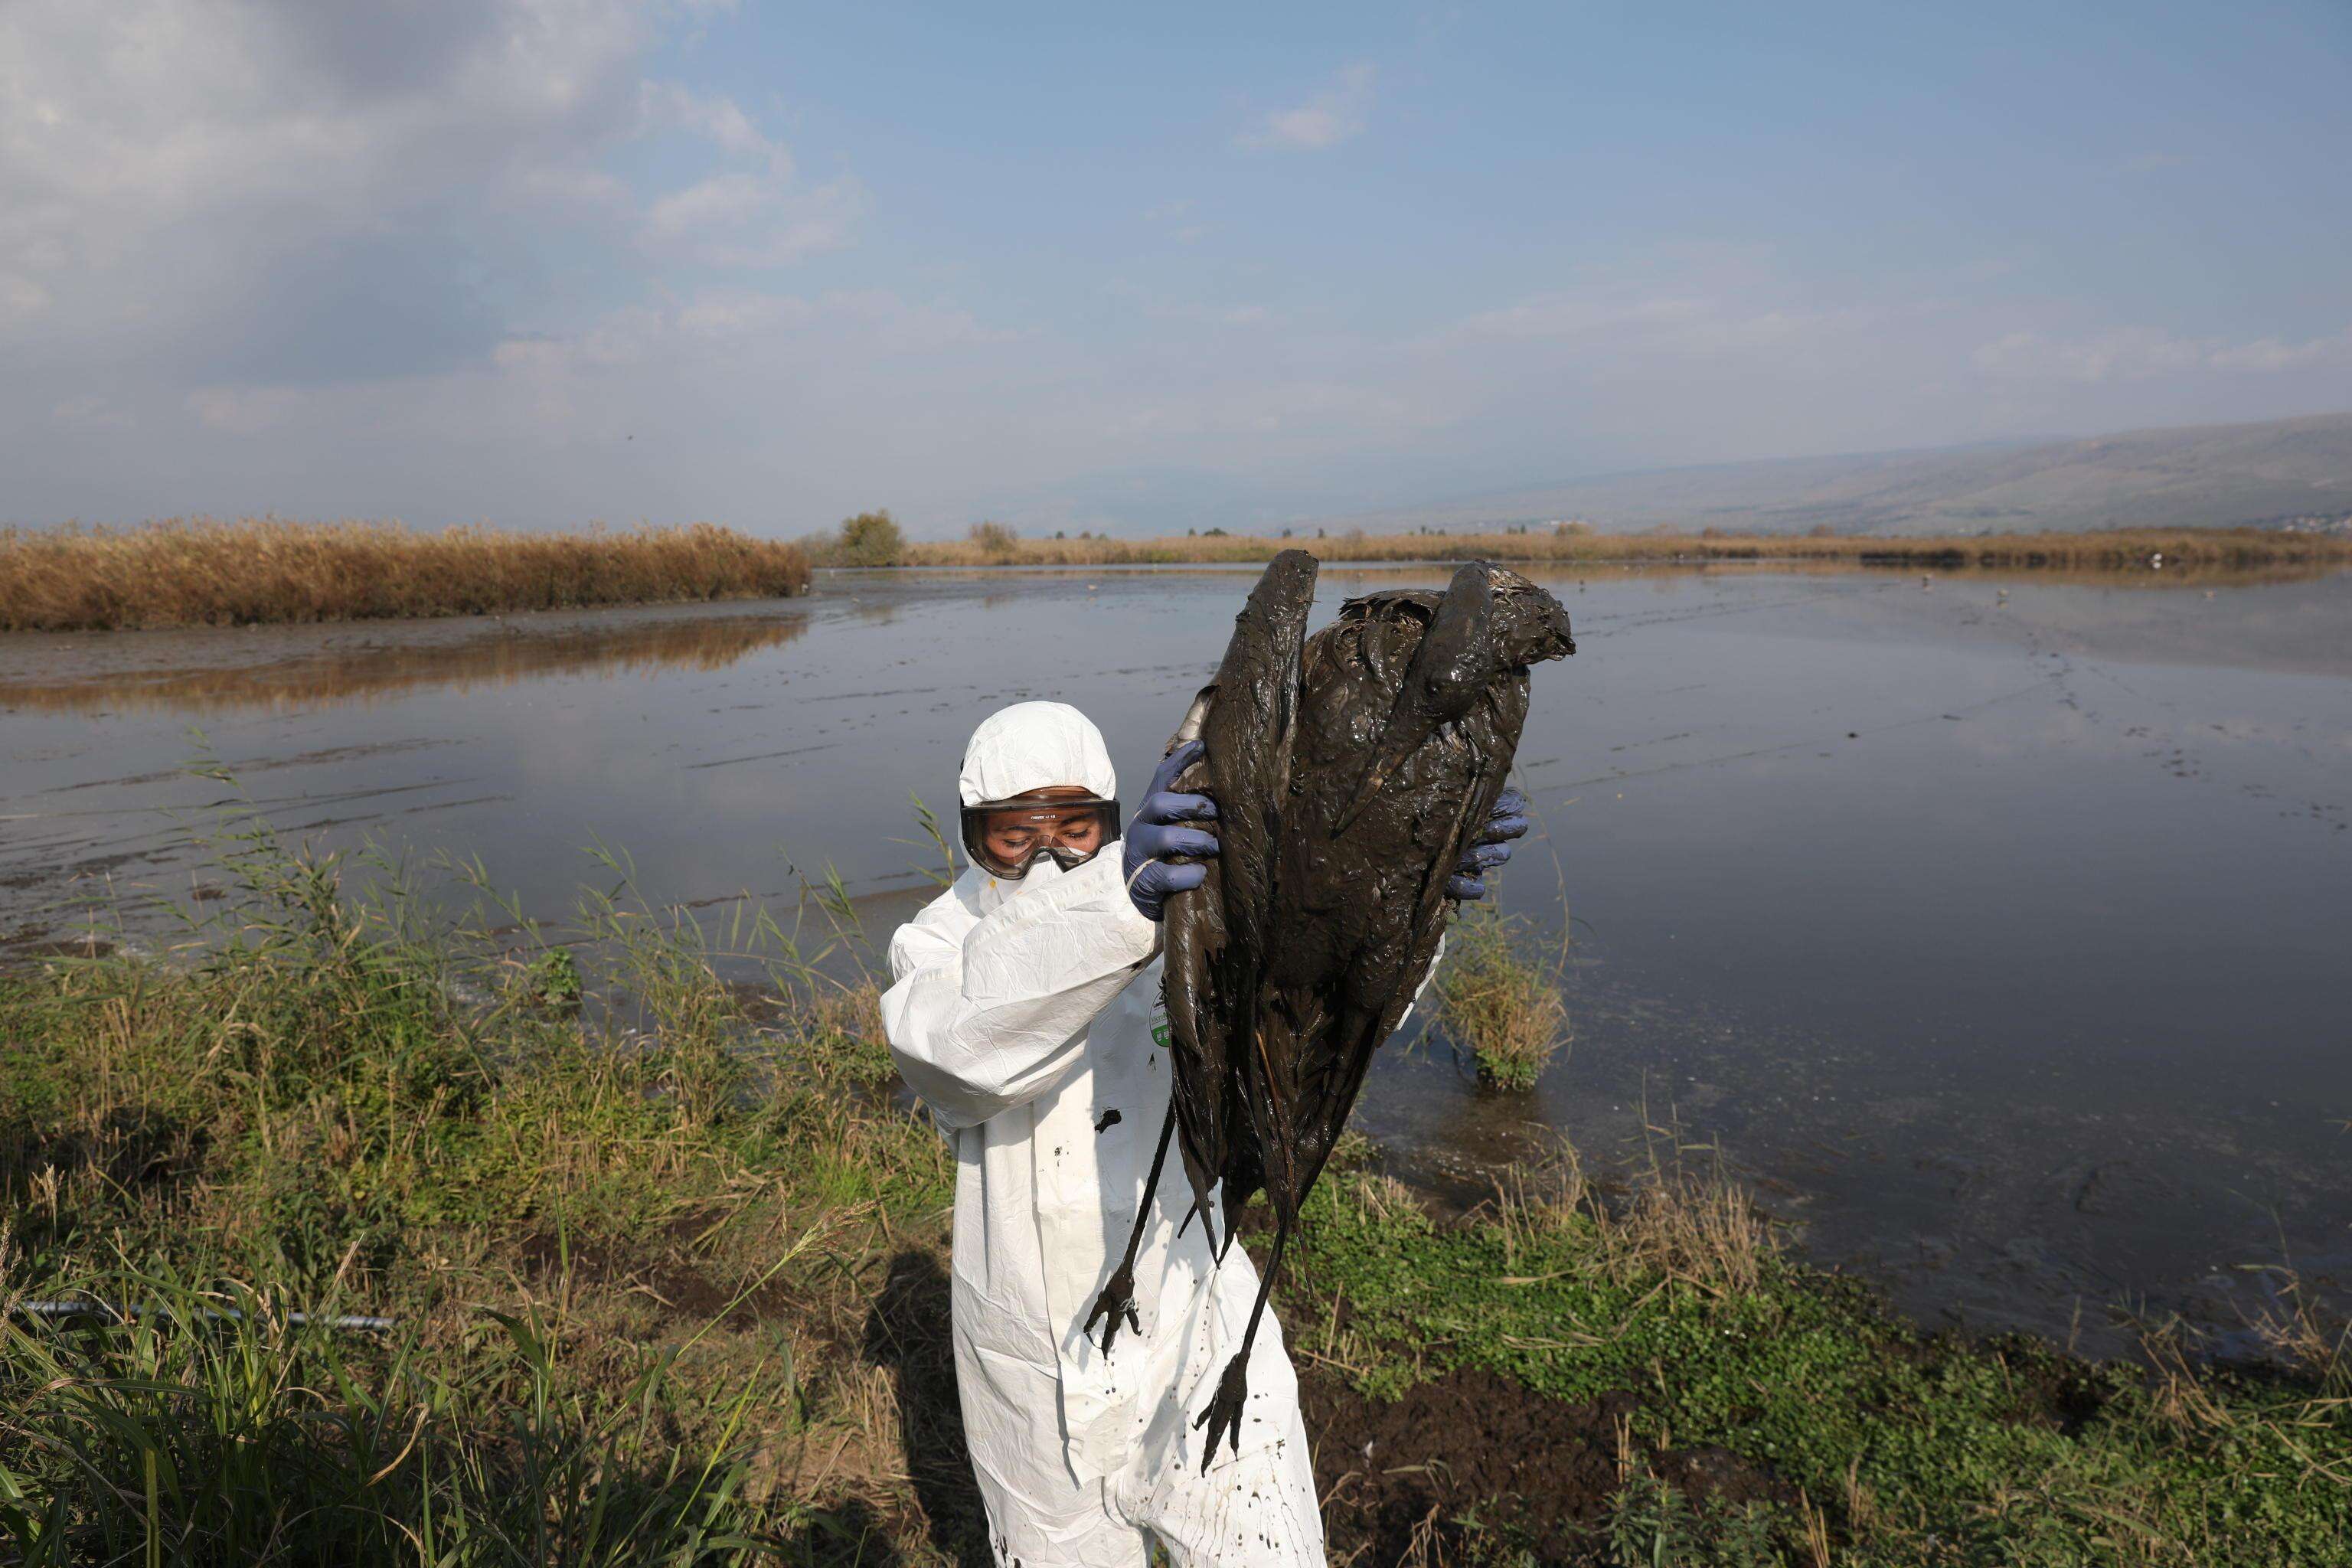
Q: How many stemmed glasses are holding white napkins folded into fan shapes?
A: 0